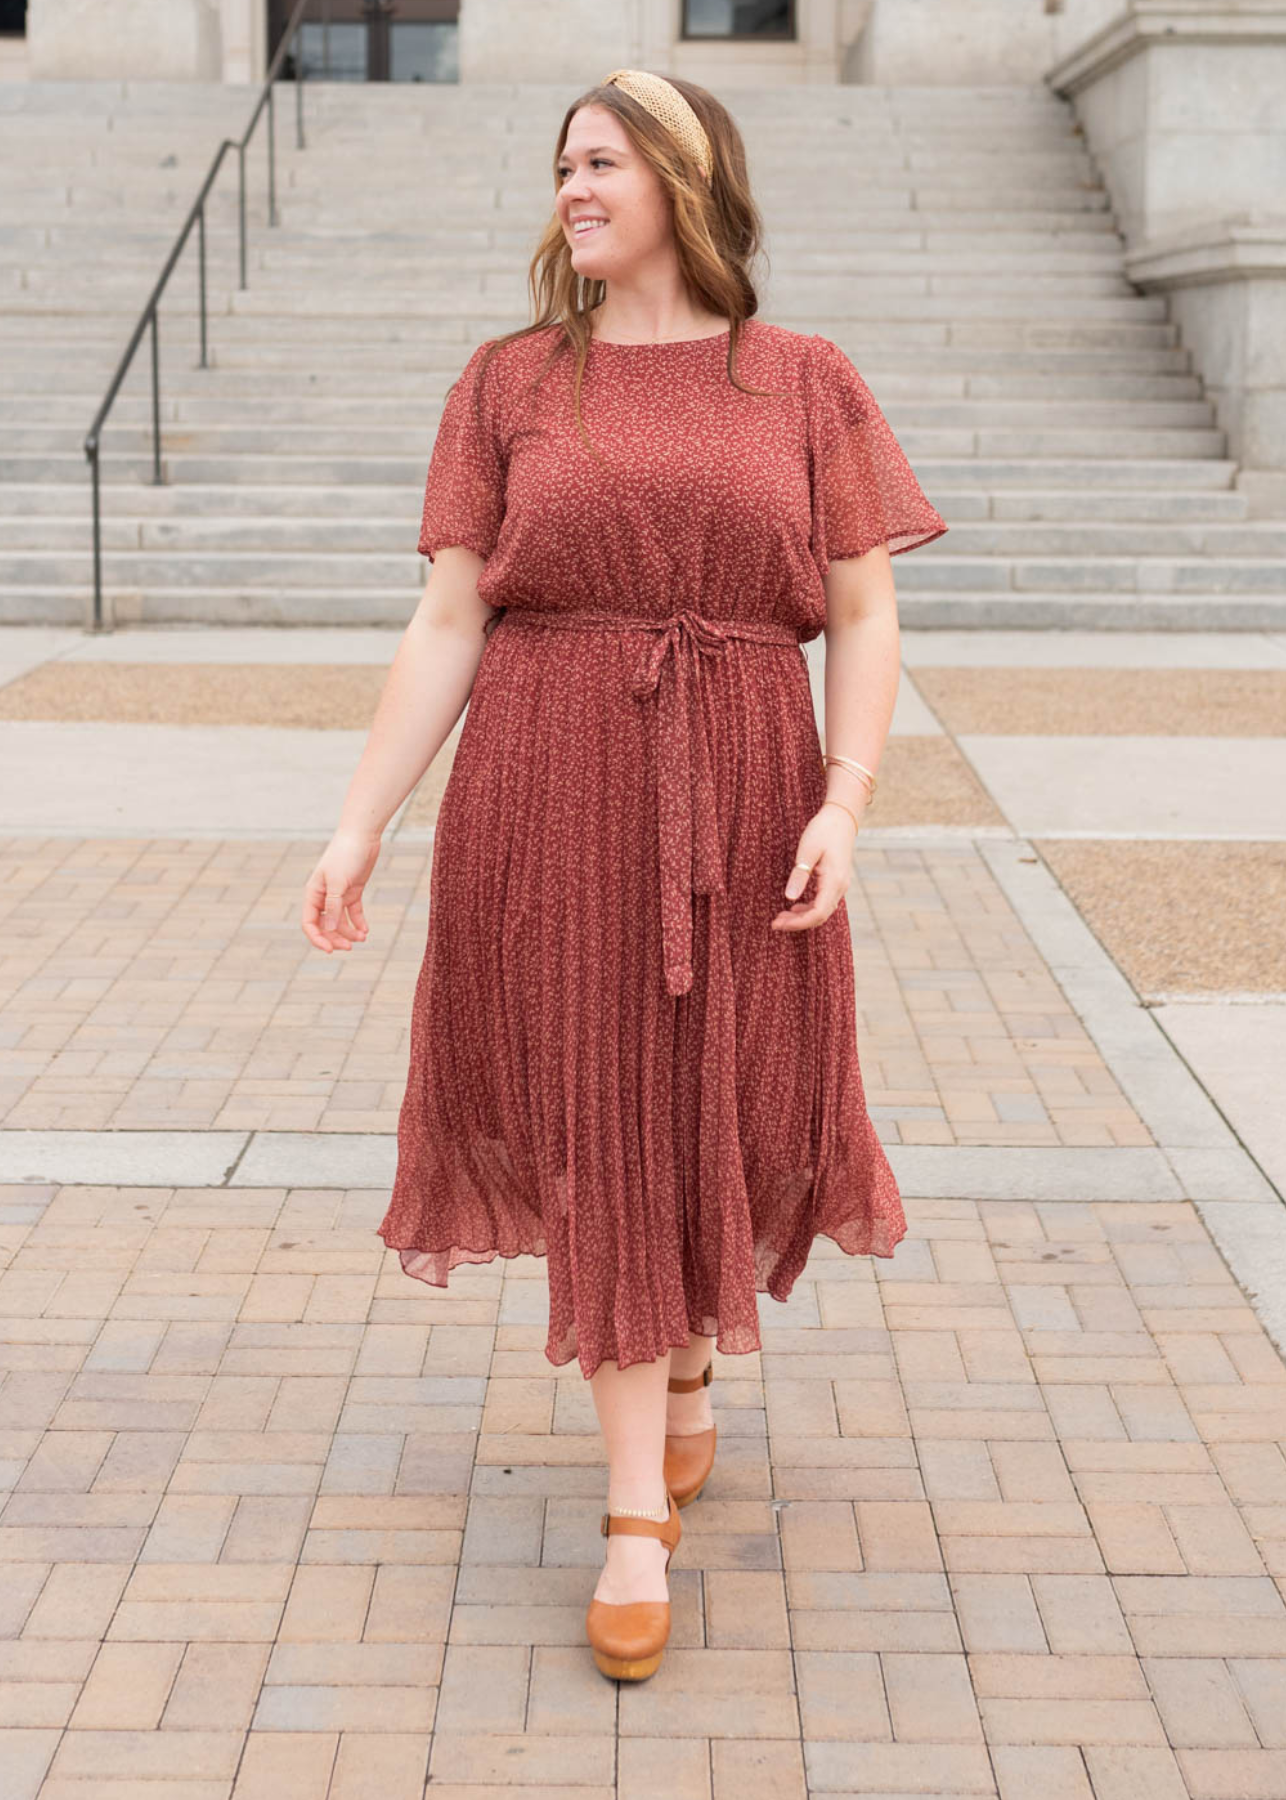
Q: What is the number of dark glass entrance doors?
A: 2